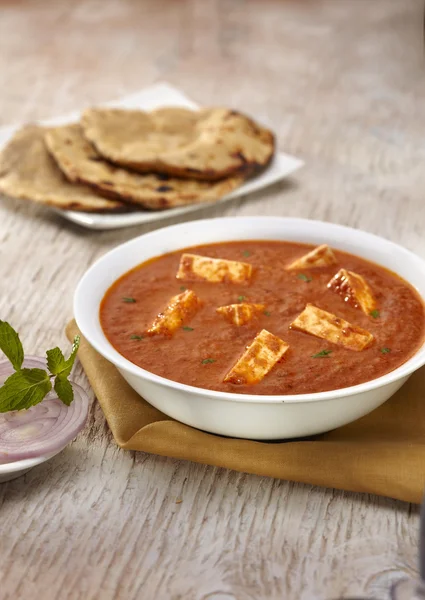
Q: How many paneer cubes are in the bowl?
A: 7